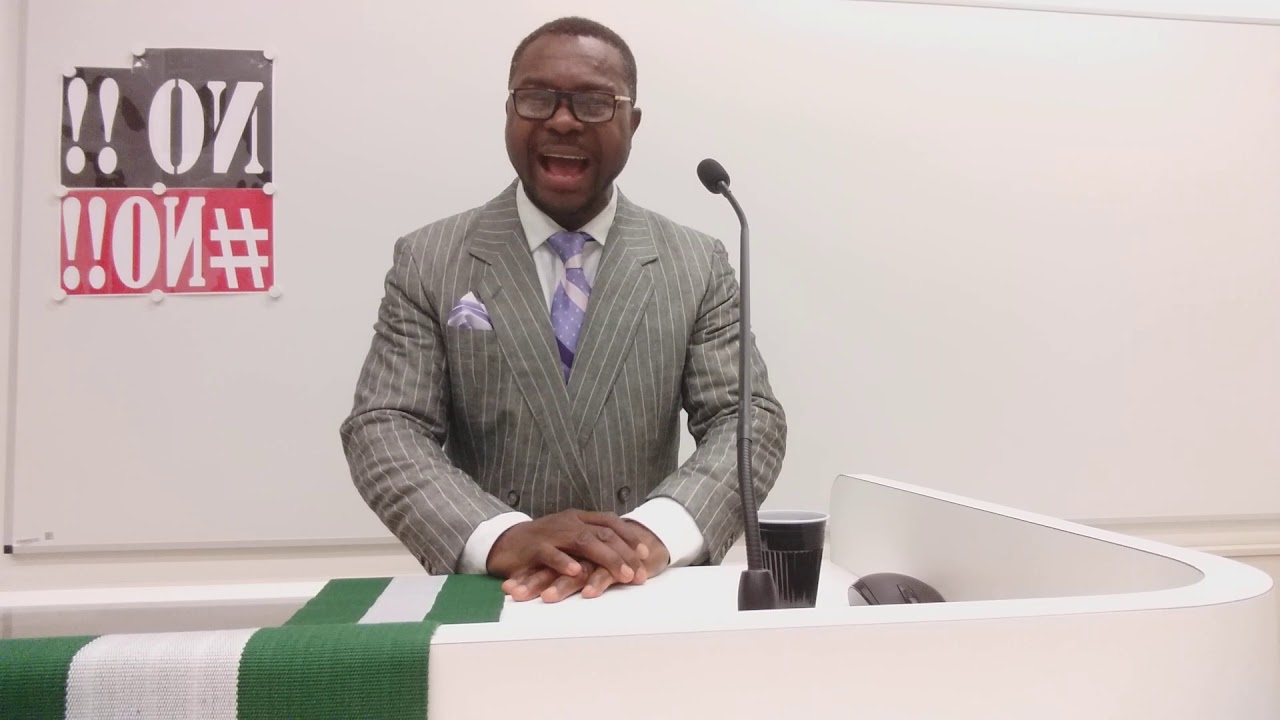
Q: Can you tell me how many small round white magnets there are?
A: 9